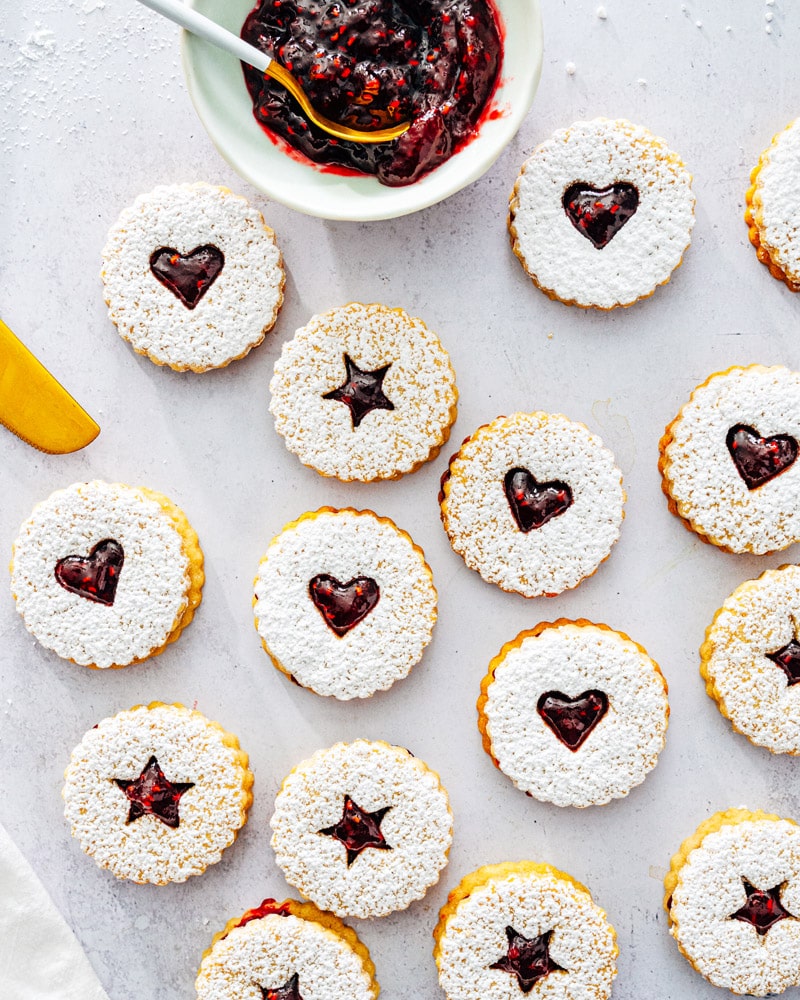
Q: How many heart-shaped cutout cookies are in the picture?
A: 7